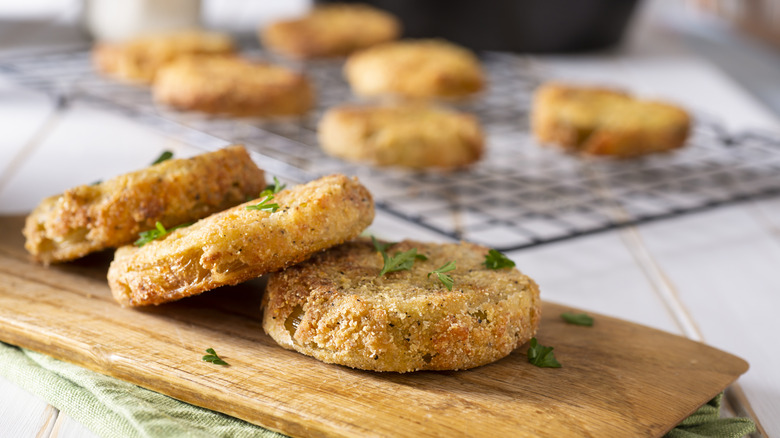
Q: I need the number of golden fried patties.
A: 9